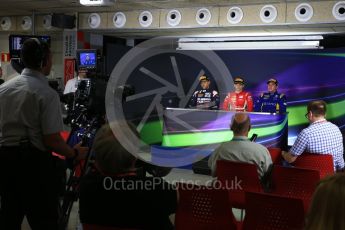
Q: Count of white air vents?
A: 12